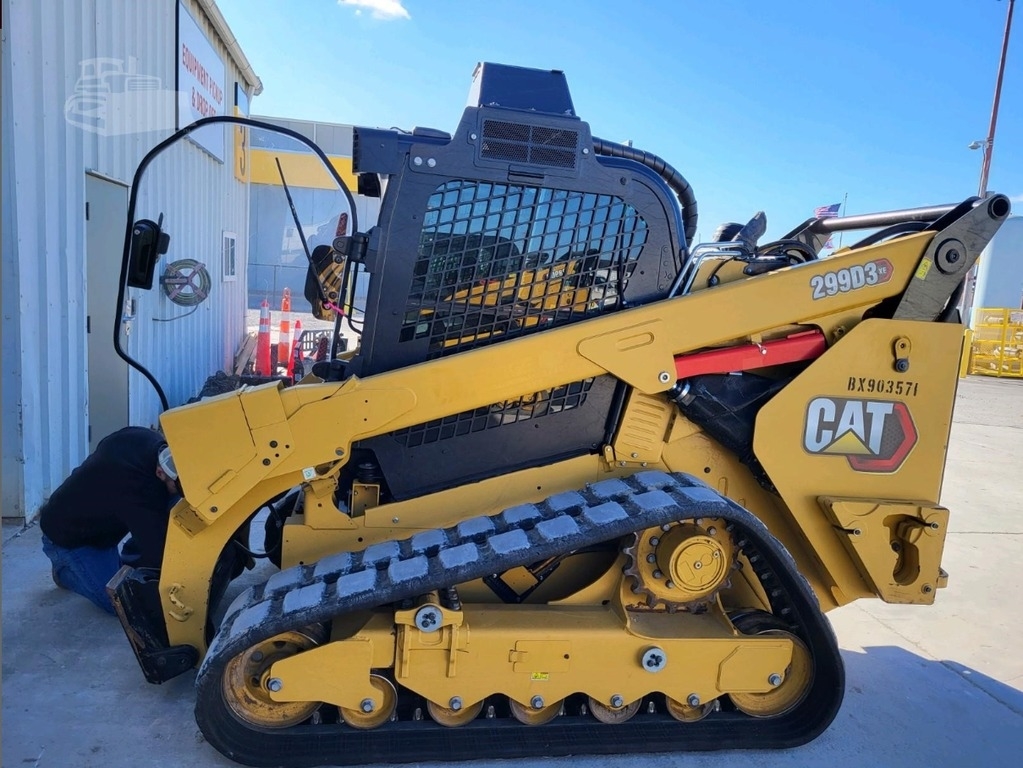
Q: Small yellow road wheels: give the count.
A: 5